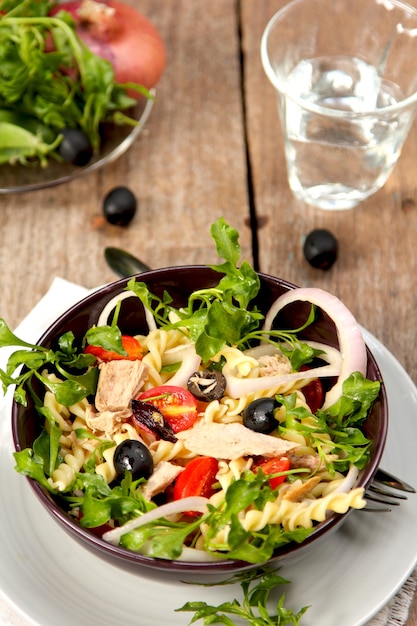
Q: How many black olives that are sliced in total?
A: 1